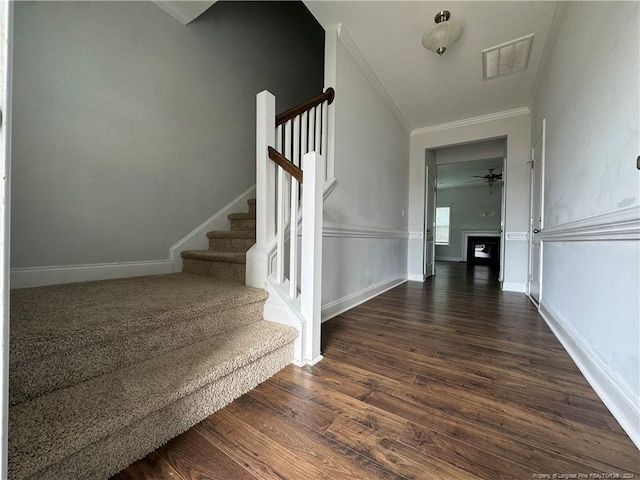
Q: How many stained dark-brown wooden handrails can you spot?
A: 2